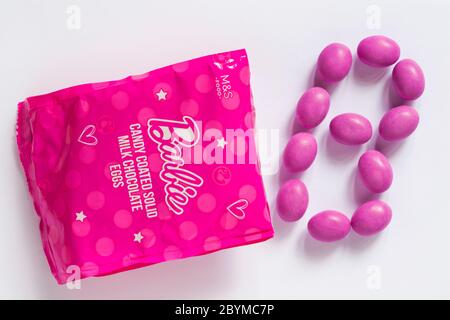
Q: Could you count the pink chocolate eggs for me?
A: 11